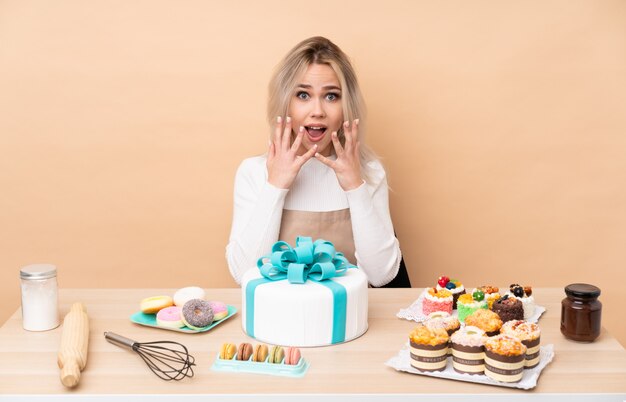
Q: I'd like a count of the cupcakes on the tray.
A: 12